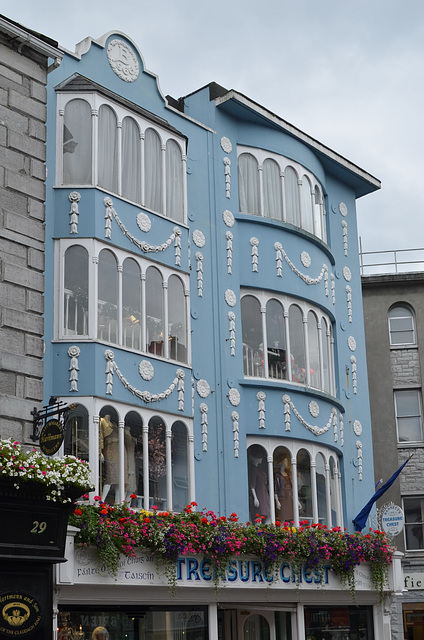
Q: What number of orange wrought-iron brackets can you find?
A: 0